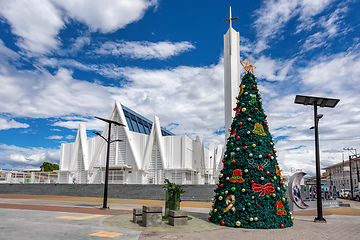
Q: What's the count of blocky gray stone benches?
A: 3